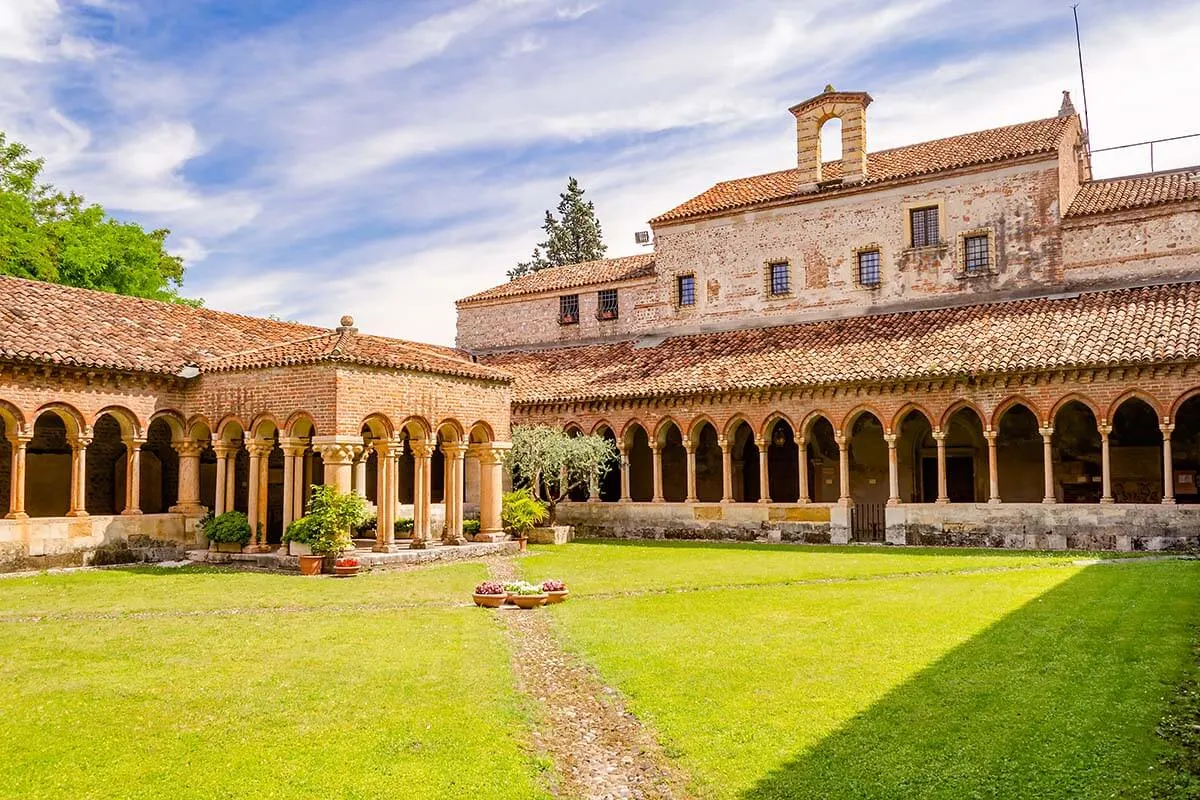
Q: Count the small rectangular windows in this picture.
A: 7